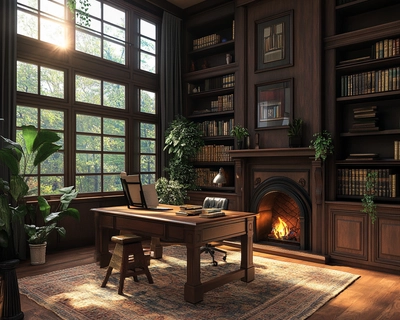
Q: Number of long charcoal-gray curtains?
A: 2